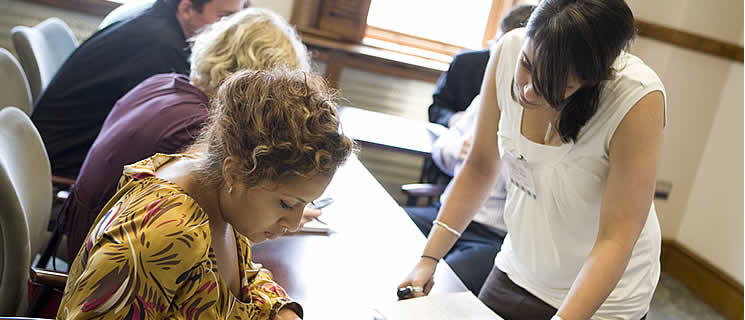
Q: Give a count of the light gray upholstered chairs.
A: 3